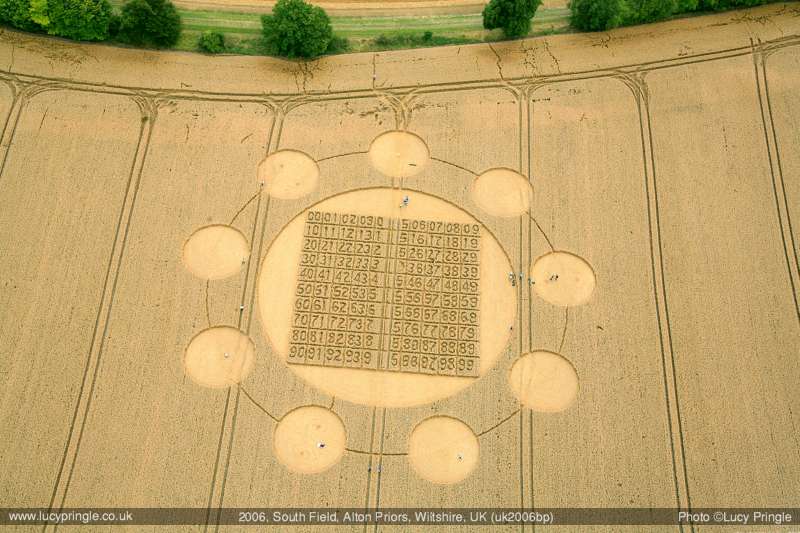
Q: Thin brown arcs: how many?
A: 9